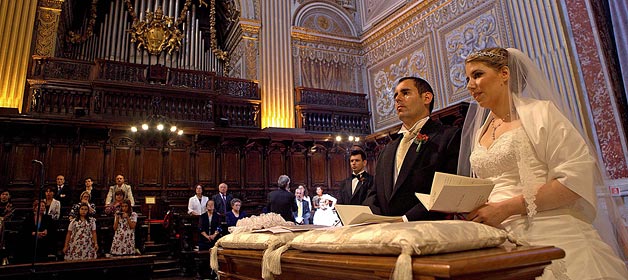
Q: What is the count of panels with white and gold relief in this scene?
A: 2